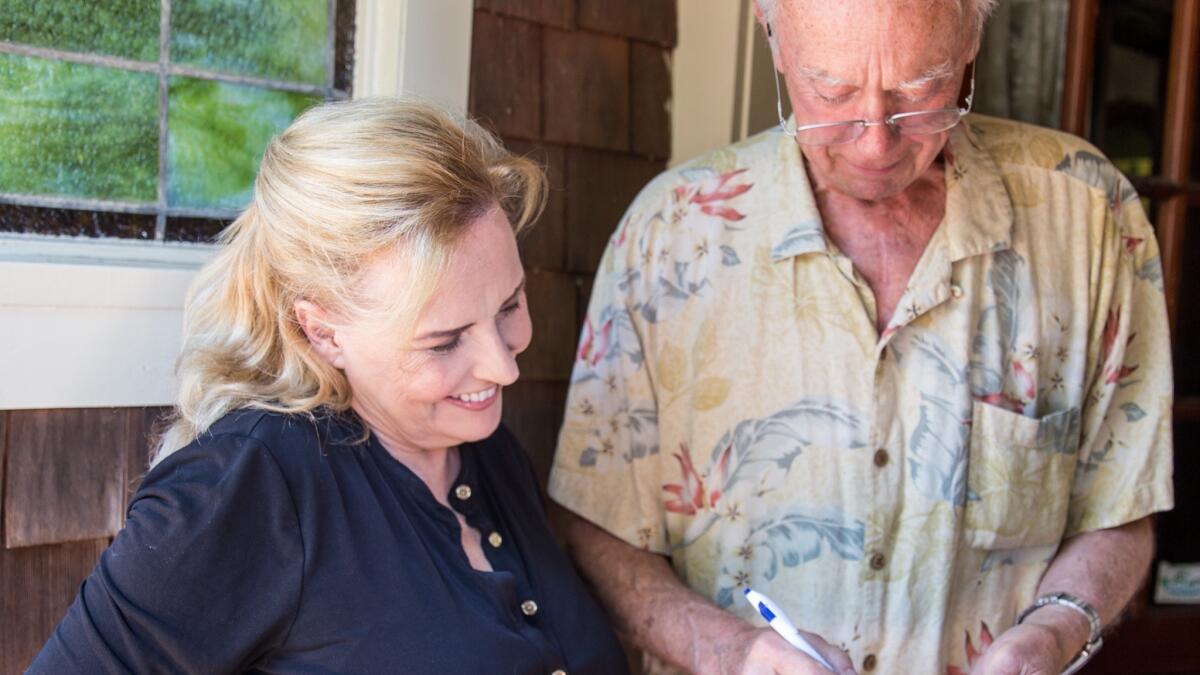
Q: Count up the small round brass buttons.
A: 4